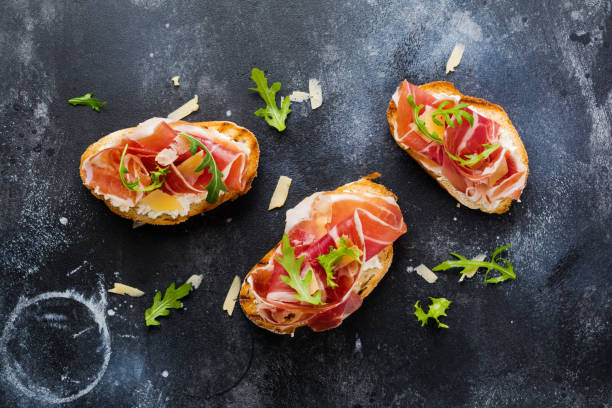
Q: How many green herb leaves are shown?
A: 12